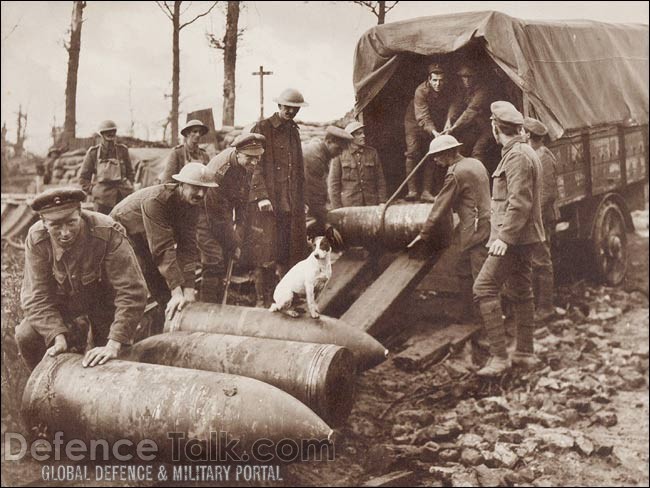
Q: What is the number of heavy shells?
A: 4